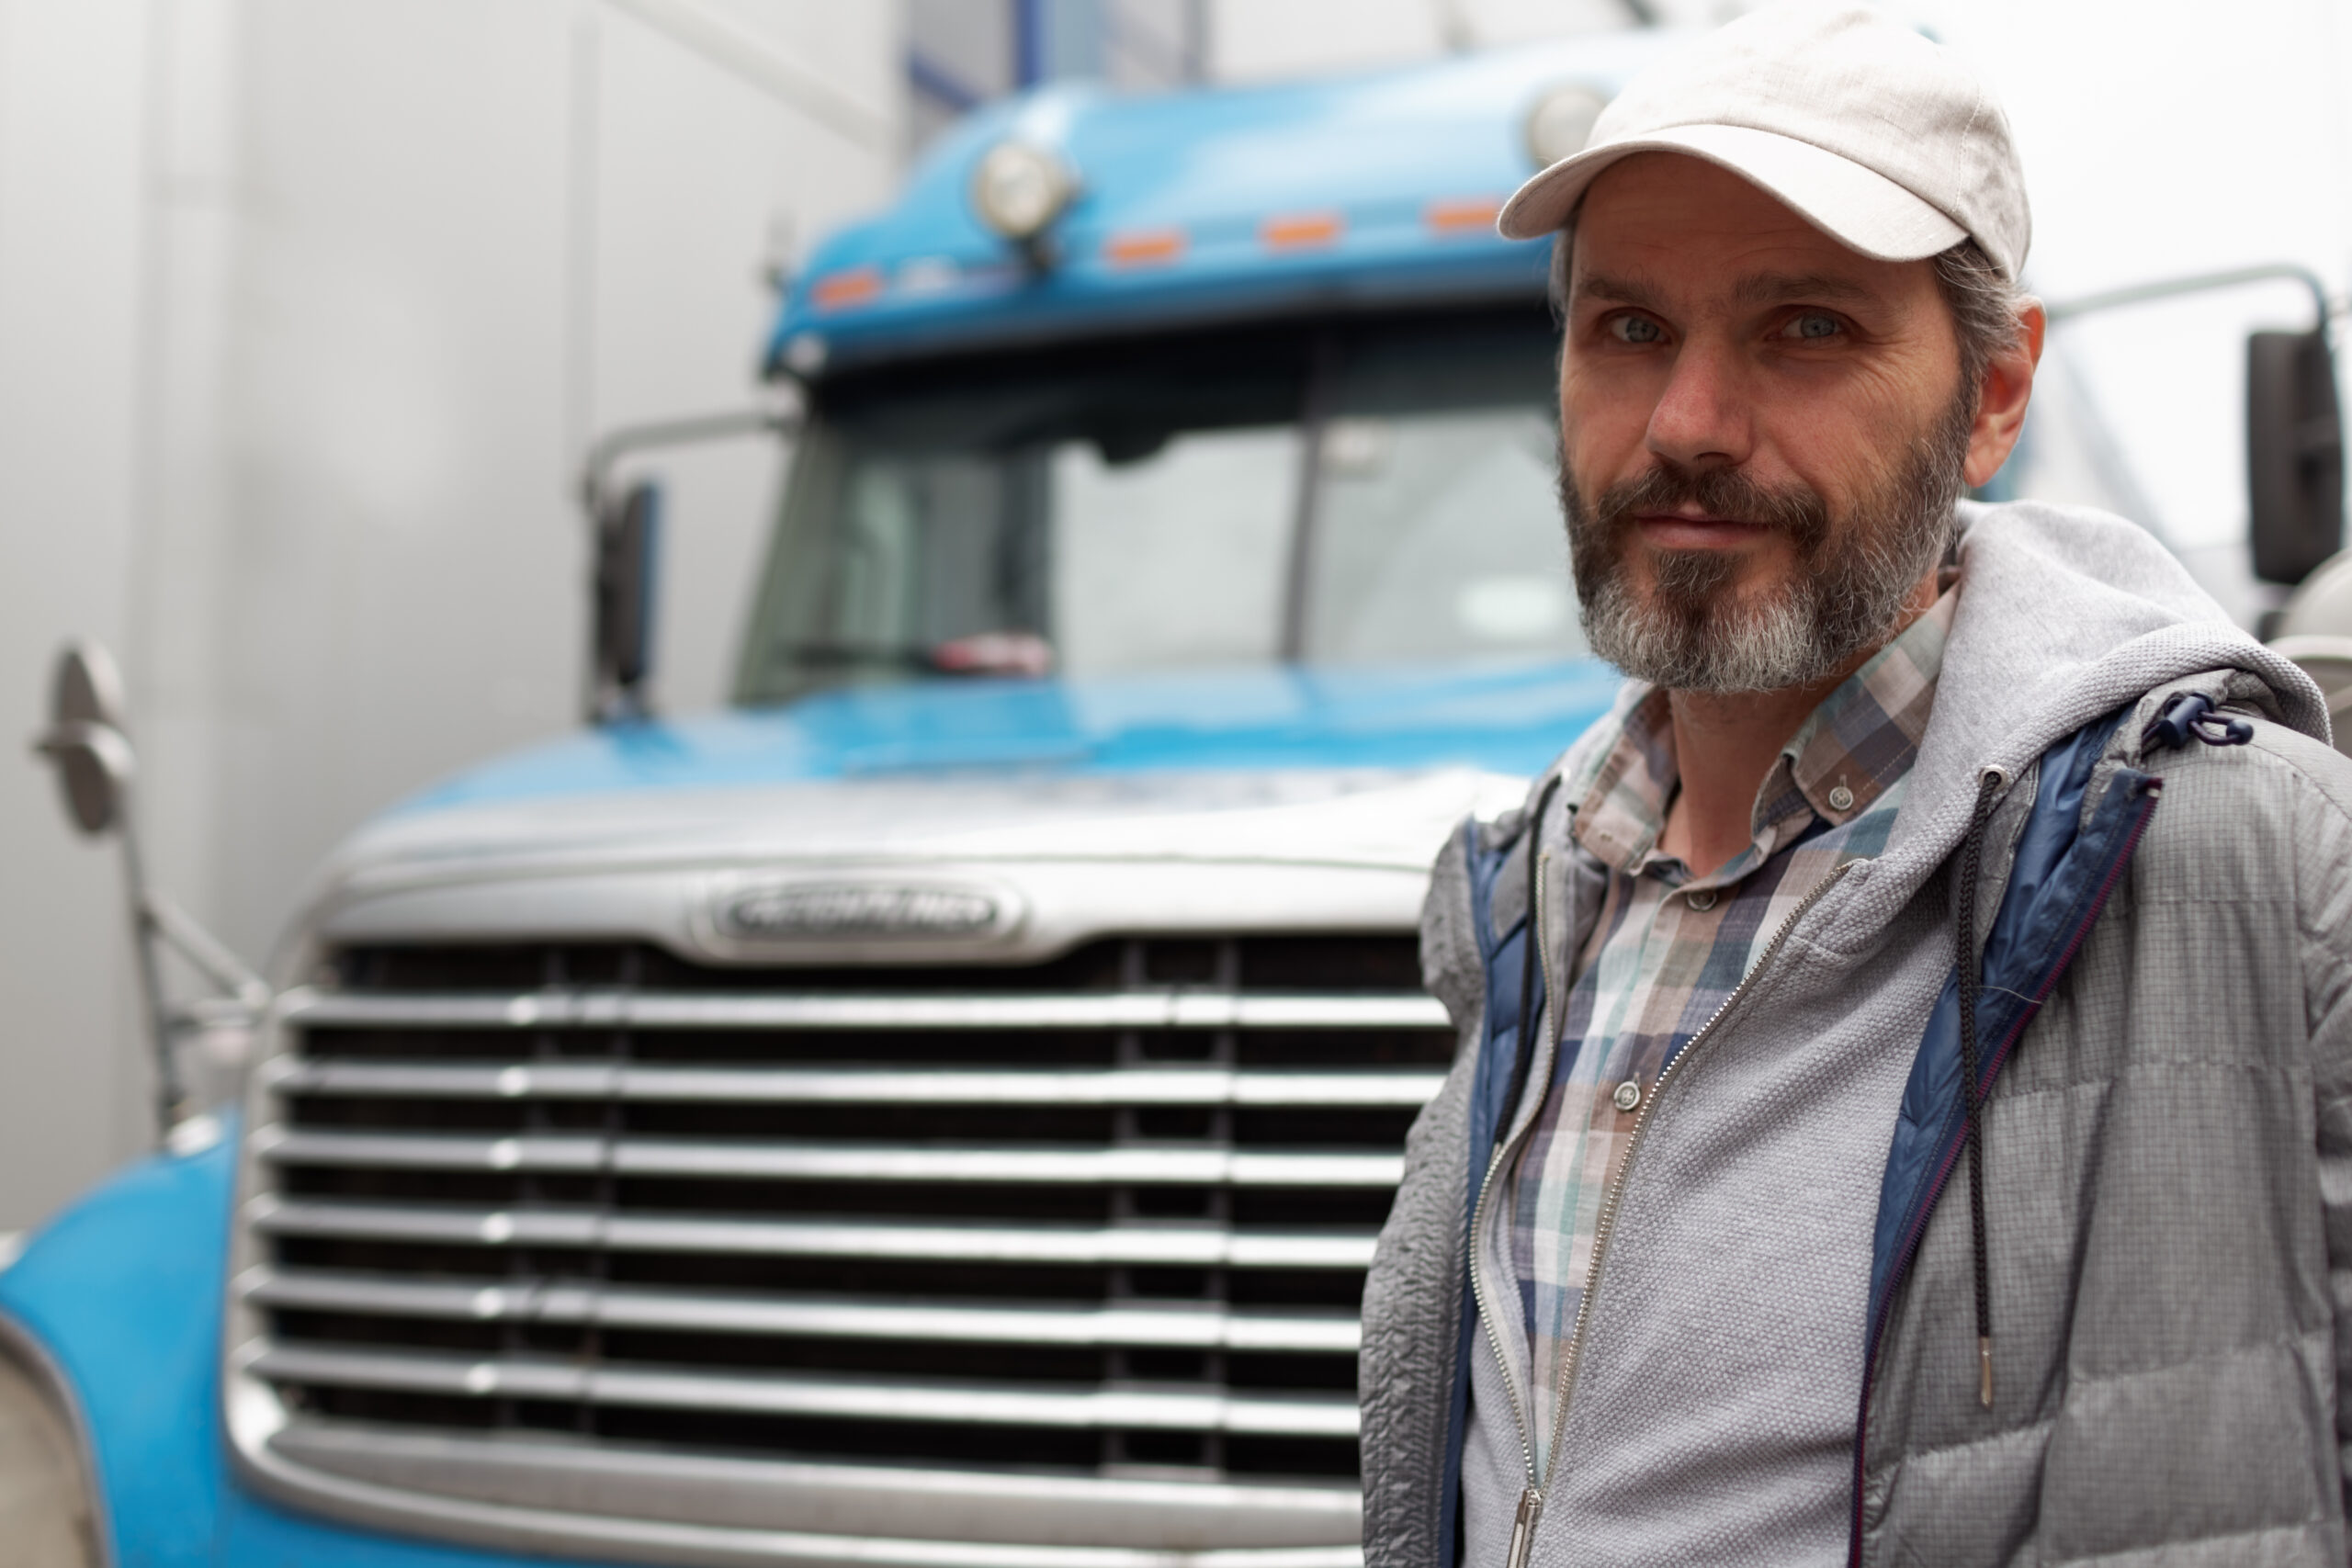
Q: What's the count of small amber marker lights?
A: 4